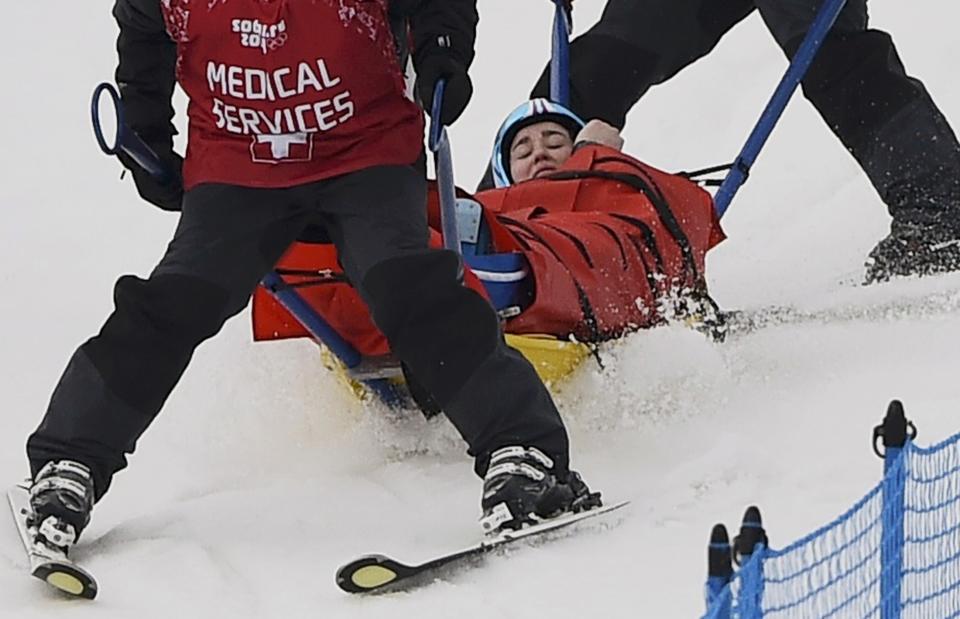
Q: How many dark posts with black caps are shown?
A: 3